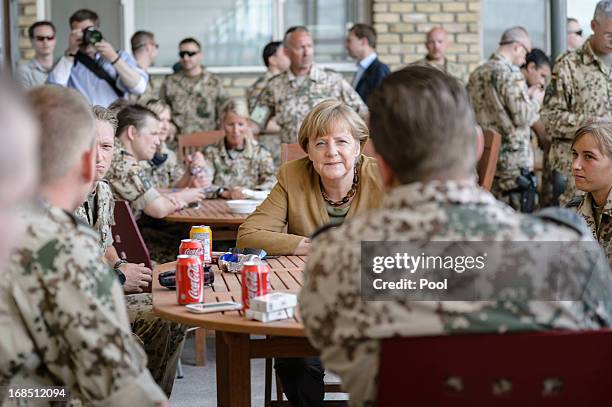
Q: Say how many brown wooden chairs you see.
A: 3